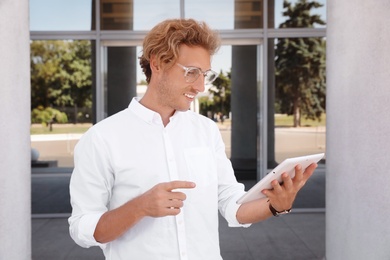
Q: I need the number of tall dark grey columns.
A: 2